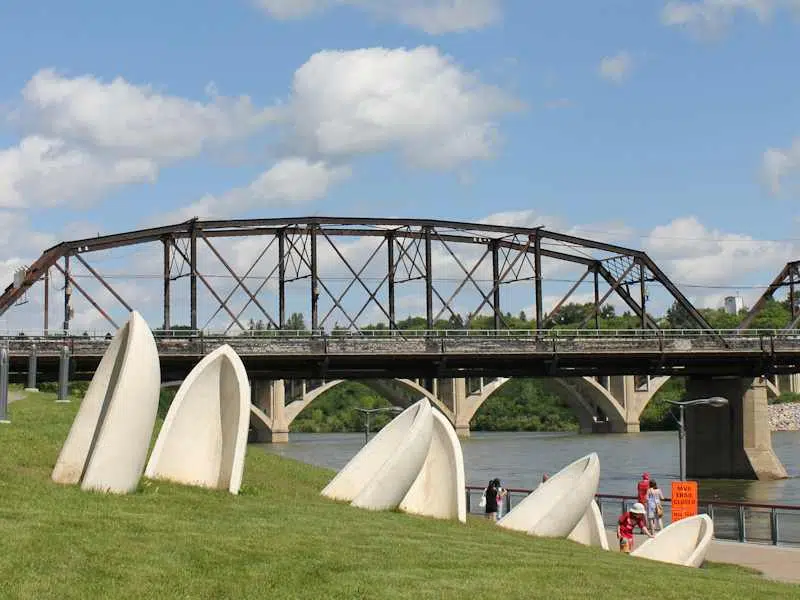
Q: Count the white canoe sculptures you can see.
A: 7